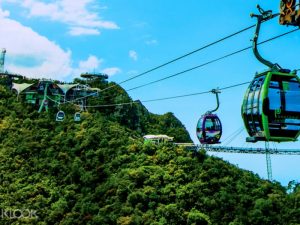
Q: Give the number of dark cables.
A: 3